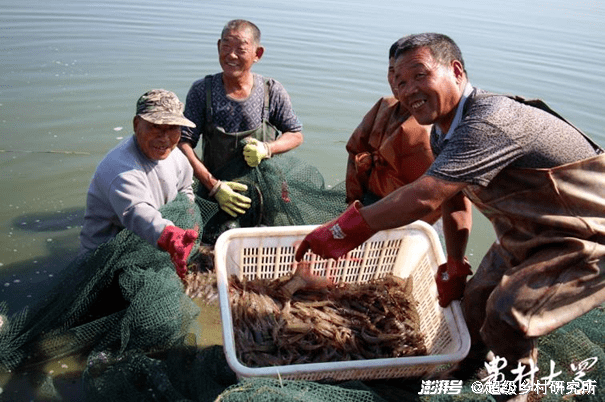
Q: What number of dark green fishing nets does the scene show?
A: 1